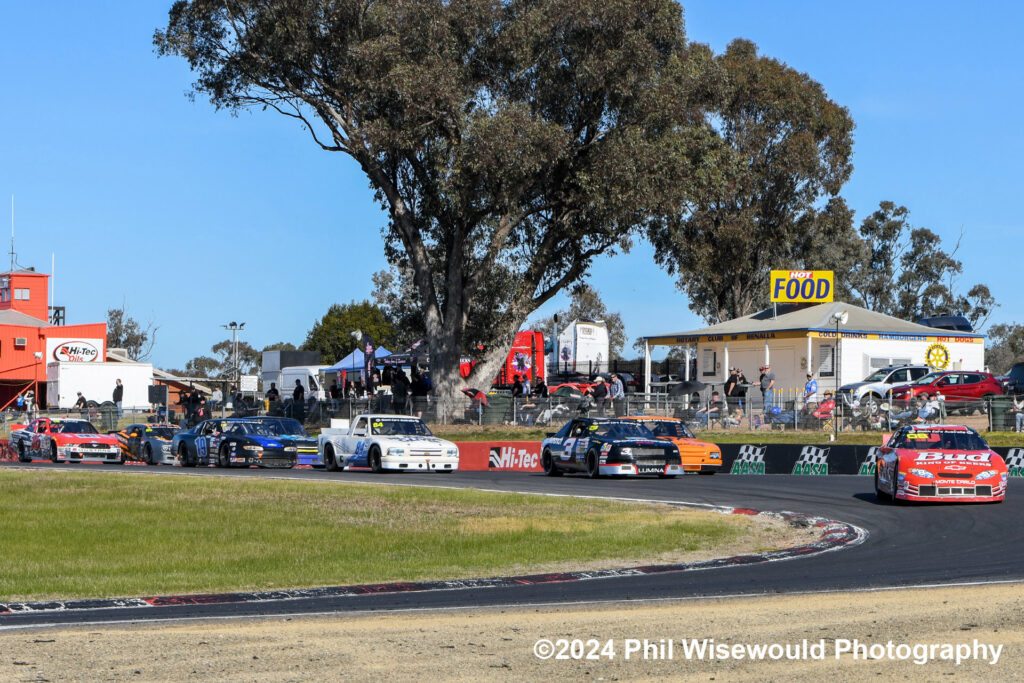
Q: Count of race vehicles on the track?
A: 8